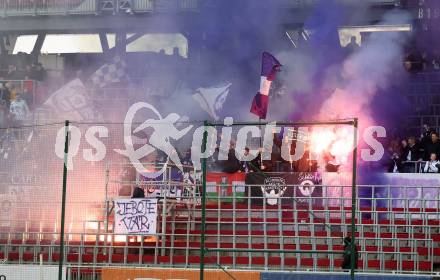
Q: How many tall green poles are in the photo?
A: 3